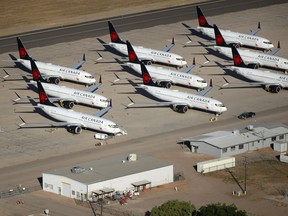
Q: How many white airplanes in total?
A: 9